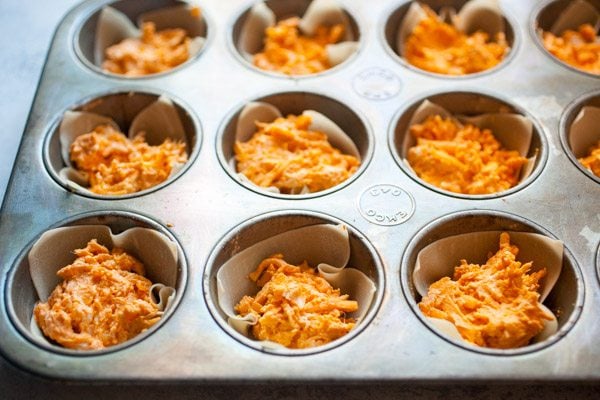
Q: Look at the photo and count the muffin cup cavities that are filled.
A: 11